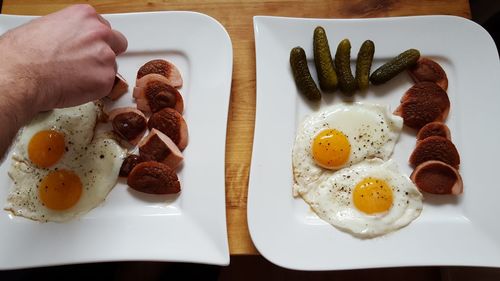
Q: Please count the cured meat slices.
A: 13